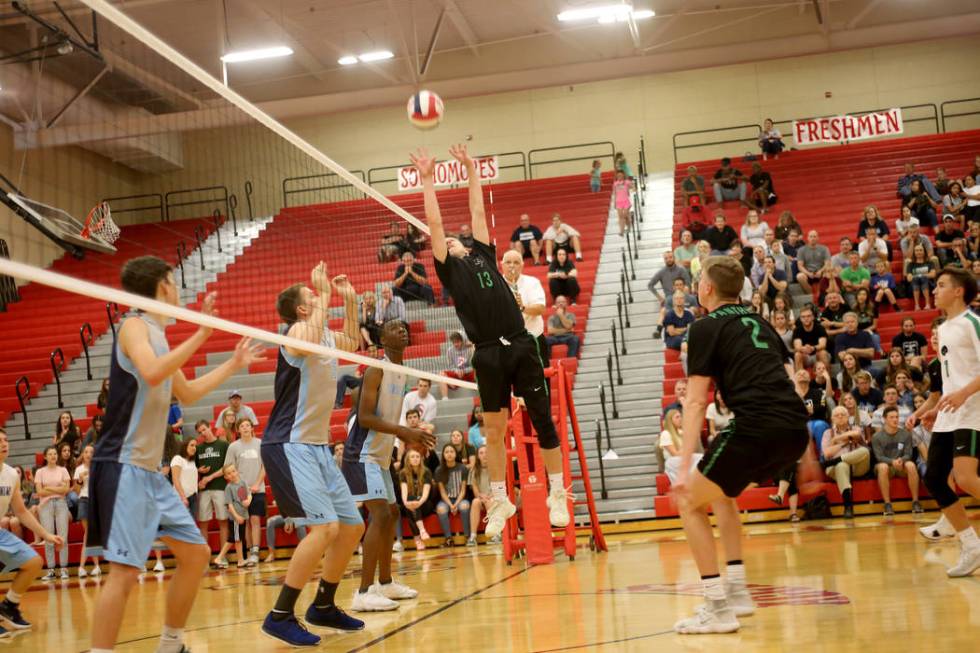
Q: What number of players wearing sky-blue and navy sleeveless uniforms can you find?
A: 3